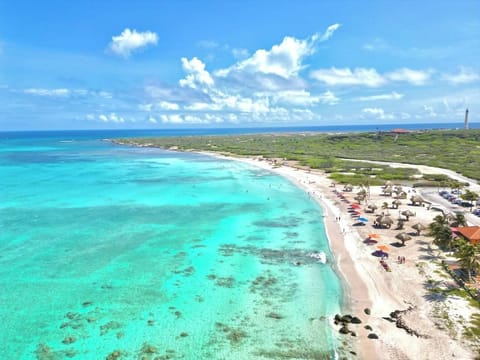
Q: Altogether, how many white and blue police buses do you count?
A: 0